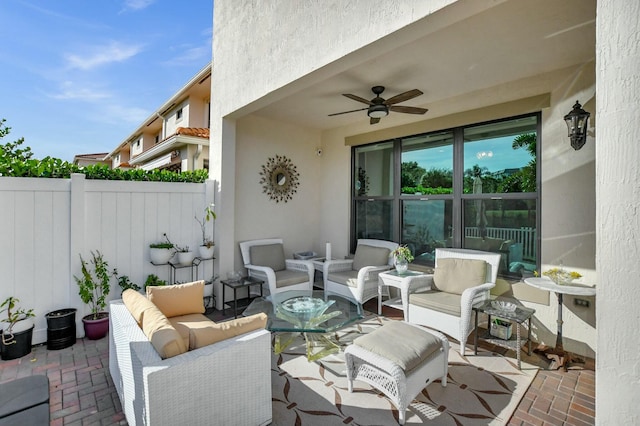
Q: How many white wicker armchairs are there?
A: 3